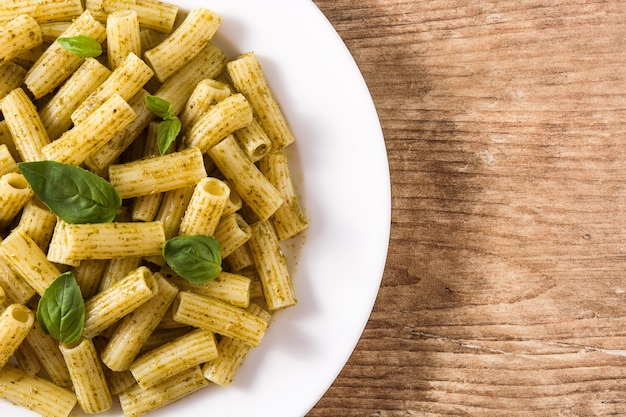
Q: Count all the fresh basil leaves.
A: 6